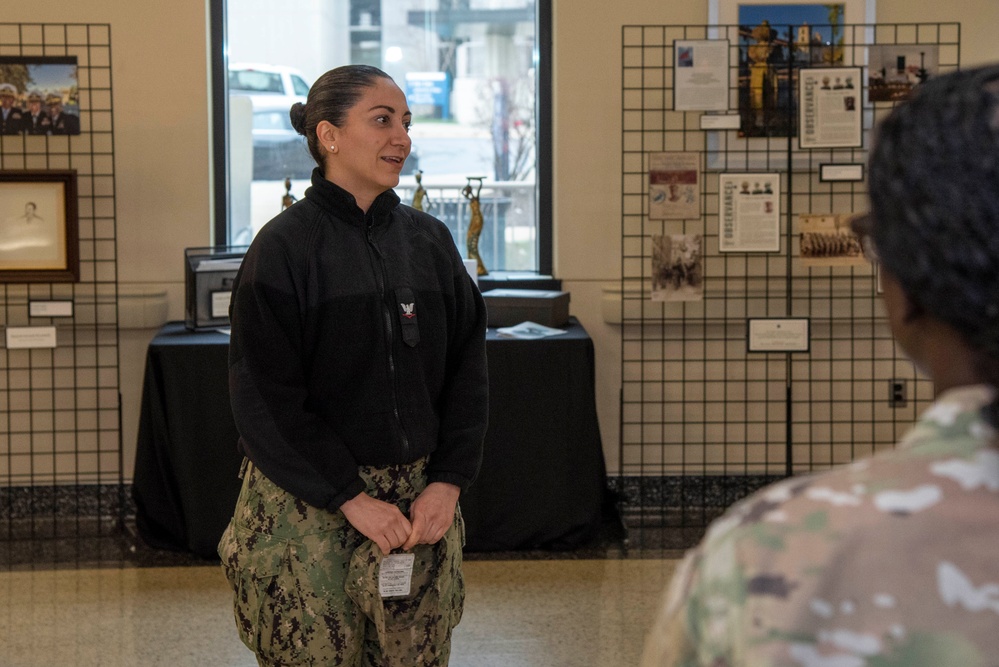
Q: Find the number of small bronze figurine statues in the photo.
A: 3